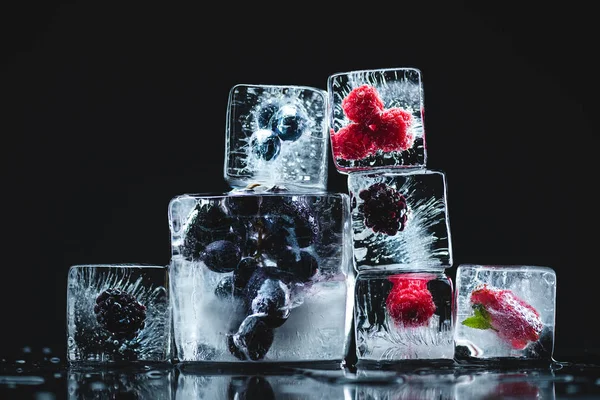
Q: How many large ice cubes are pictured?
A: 1